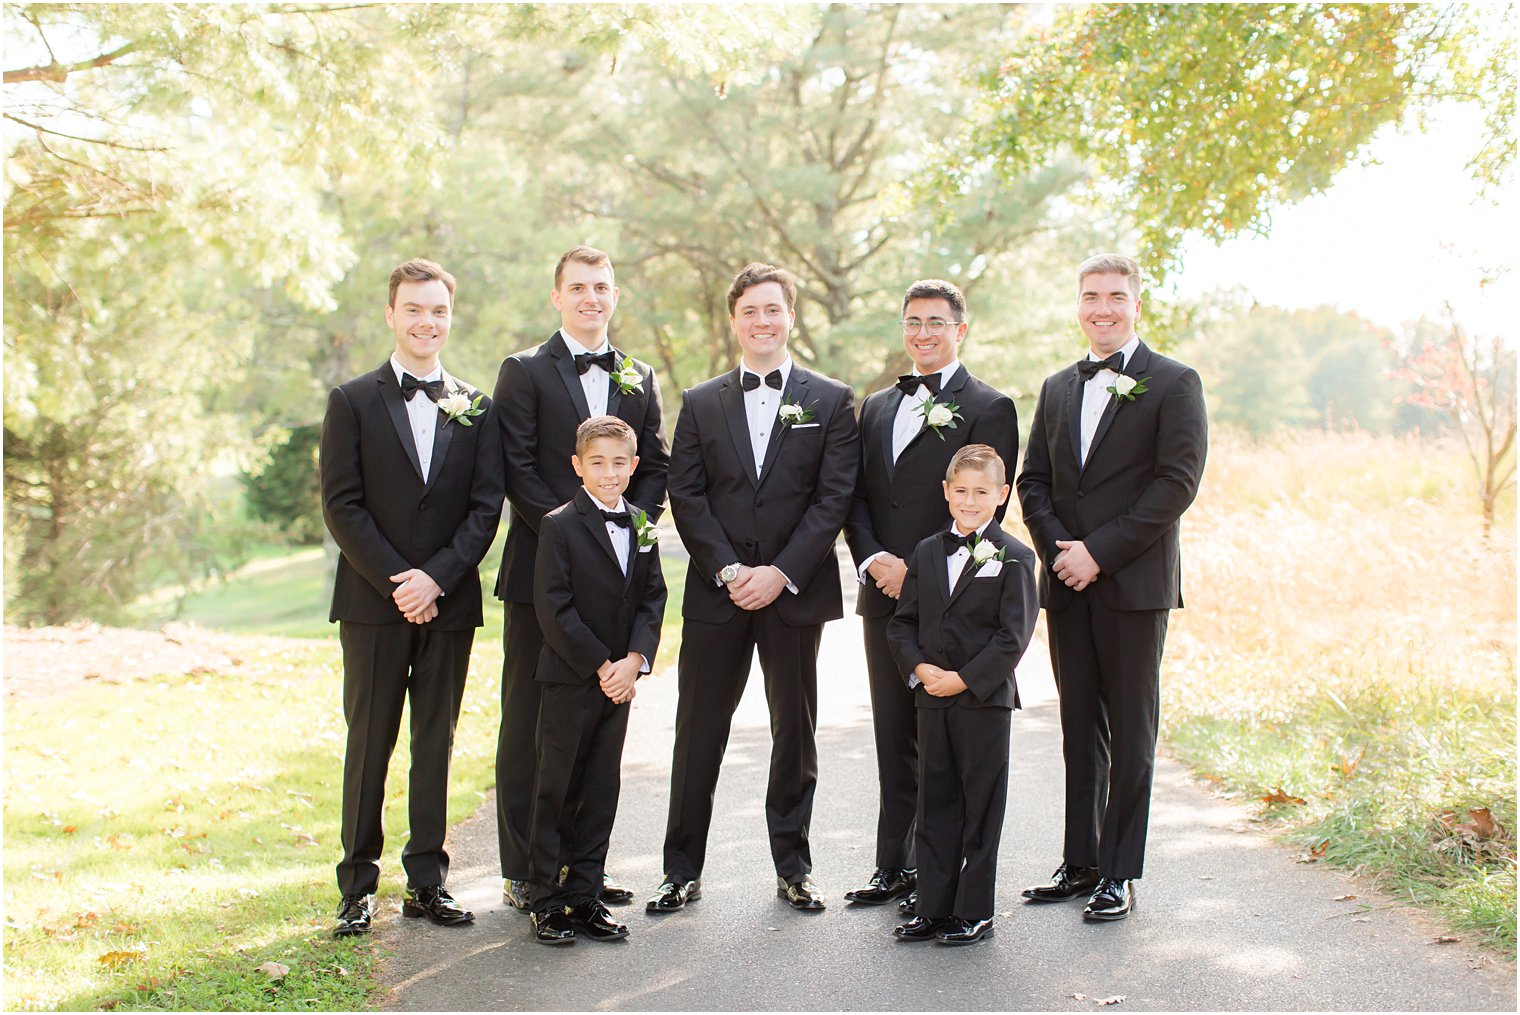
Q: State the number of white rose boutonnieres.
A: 7